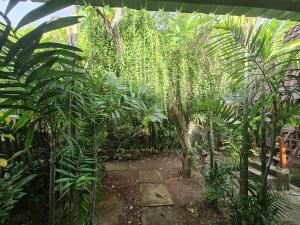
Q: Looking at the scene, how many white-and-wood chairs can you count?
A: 0